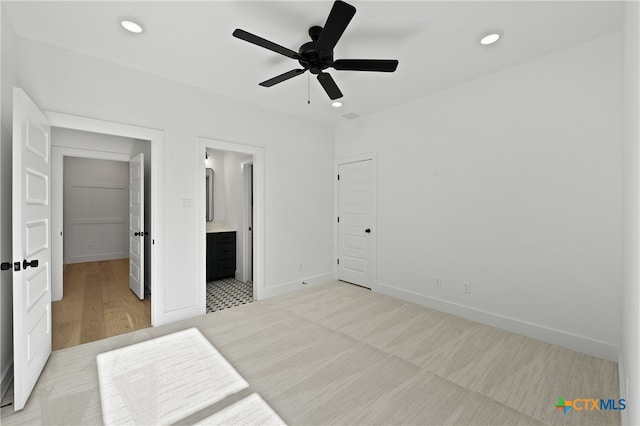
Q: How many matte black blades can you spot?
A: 5